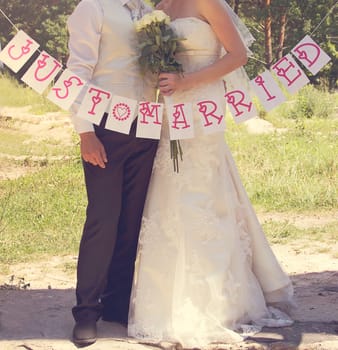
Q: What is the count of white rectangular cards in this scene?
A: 12